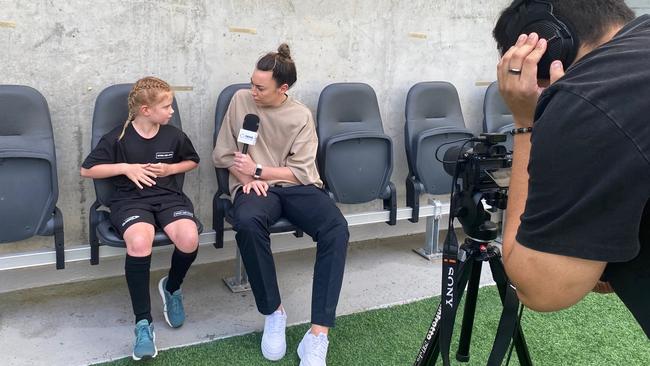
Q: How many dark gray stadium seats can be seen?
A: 6